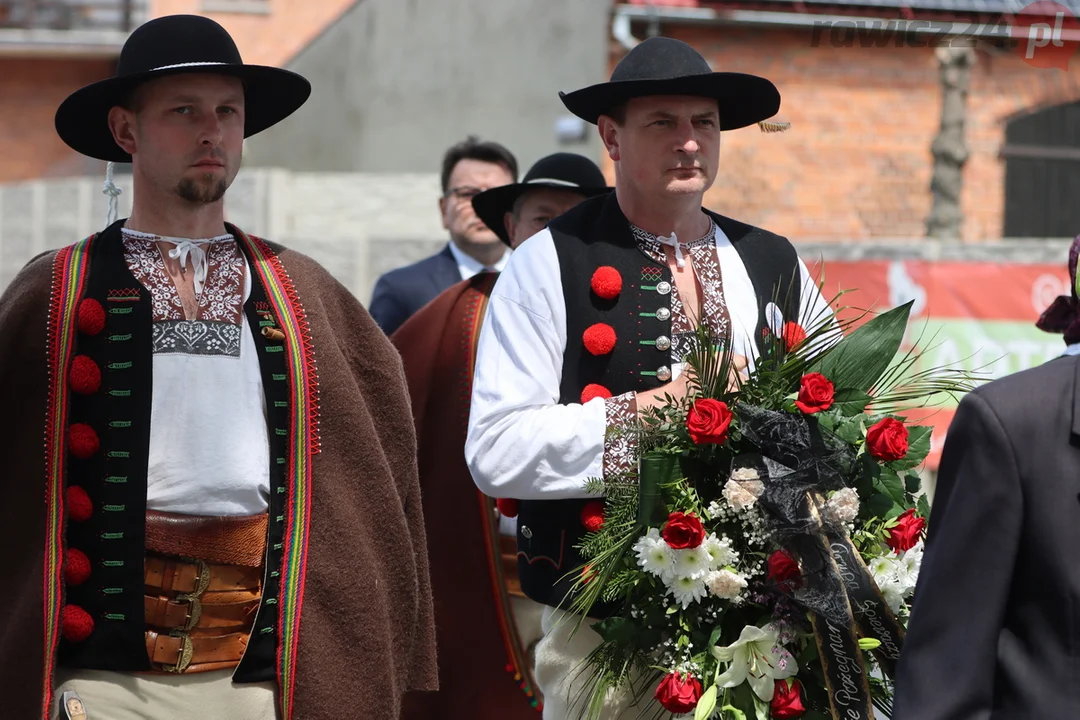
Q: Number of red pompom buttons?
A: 13